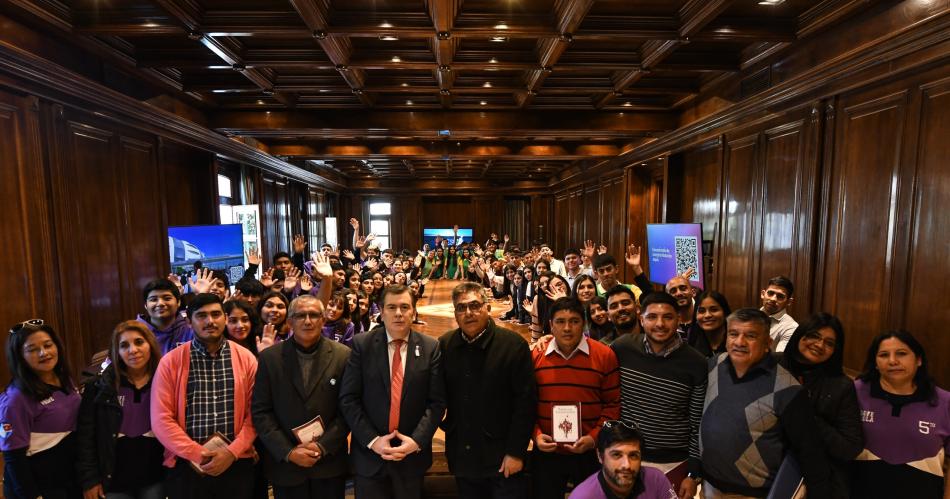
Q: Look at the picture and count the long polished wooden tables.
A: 1